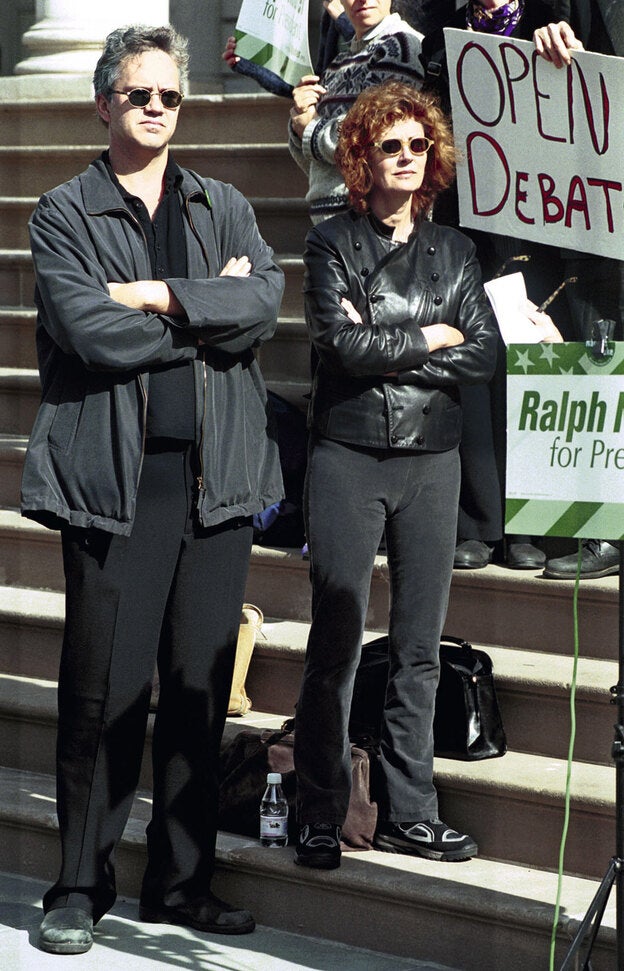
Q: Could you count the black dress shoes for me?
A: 5